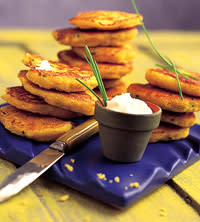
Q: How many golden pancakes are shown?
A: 14